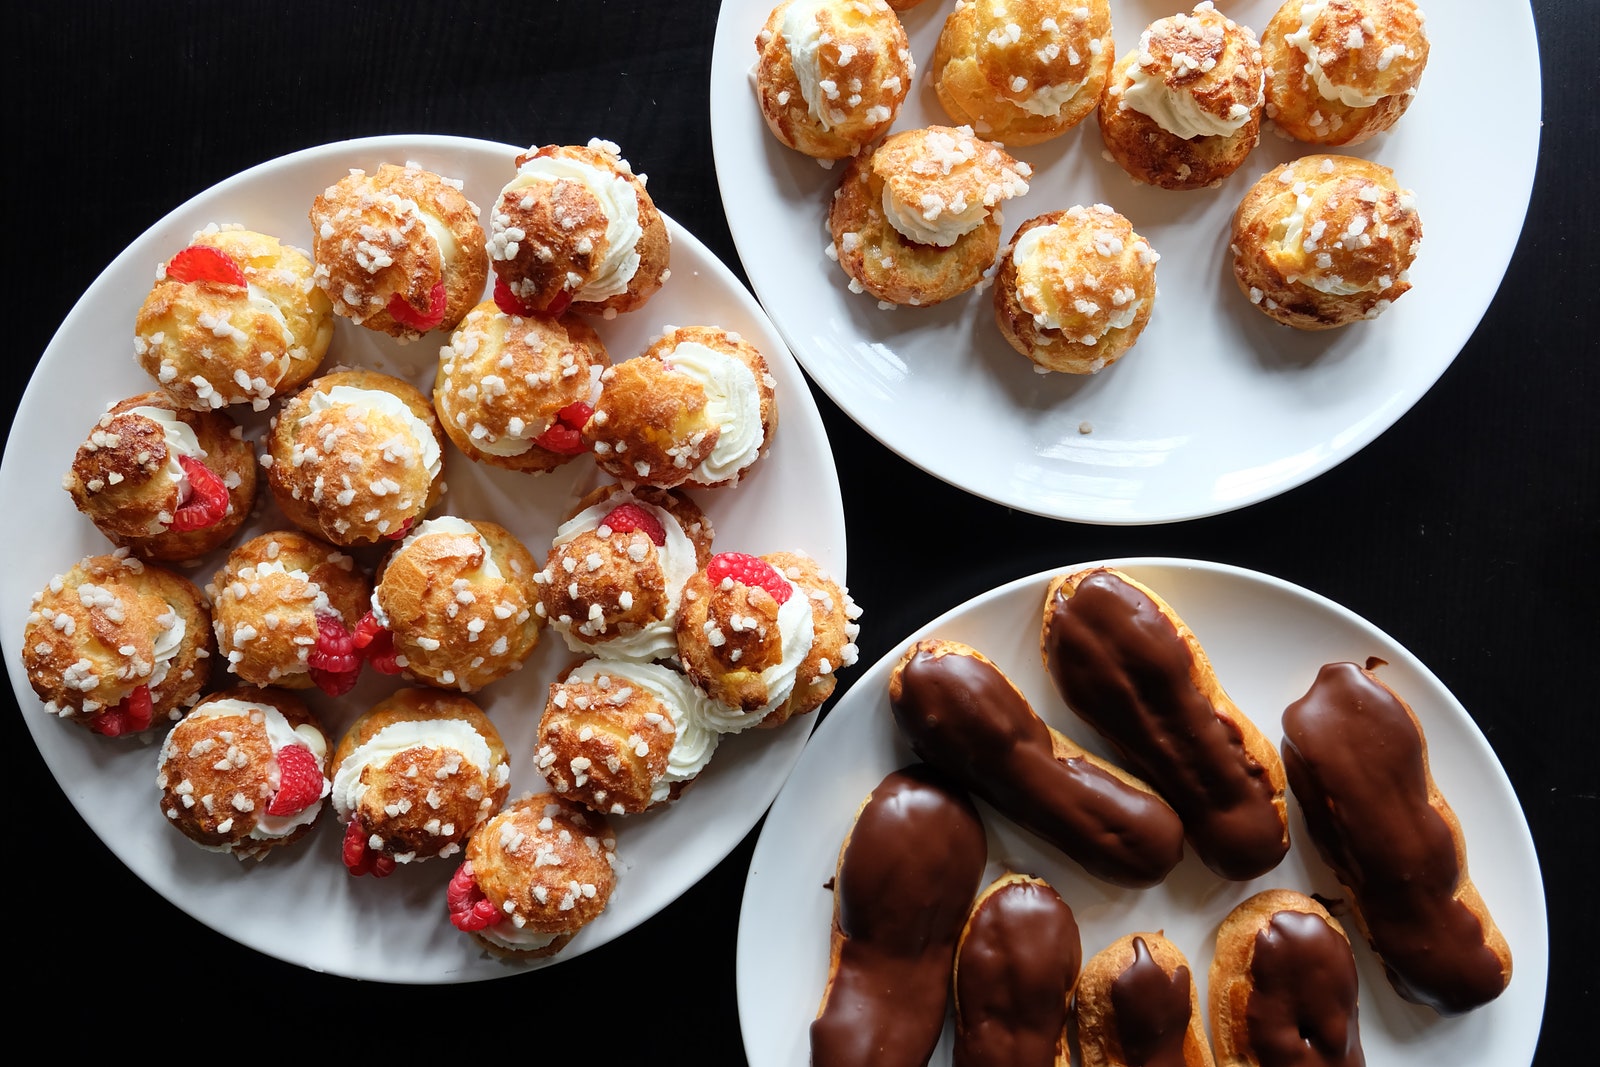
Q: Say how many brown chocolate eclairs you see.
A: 7